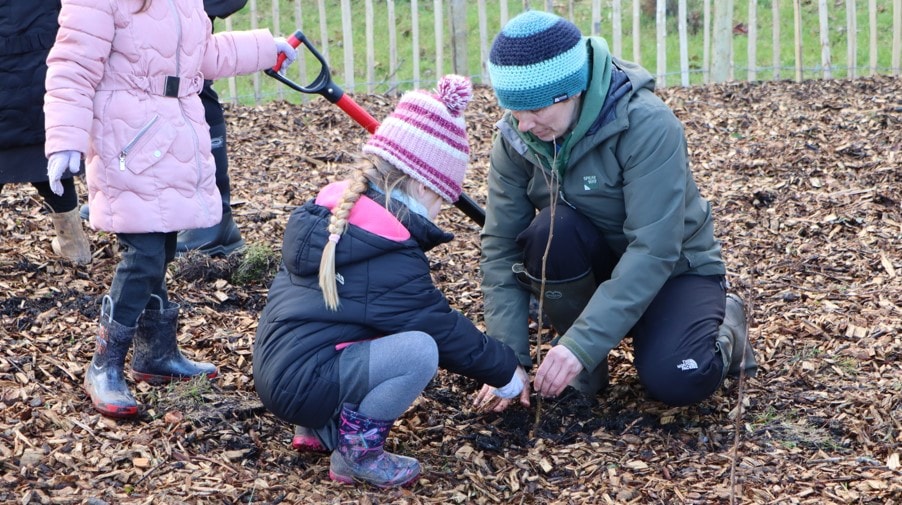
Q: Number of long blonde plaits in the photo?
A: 1